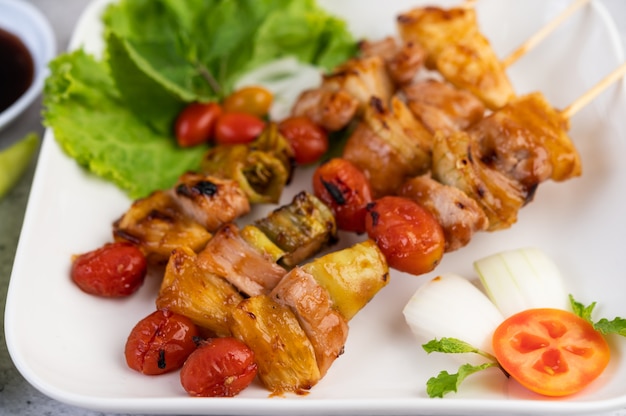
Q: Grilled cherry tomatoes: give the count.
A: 6